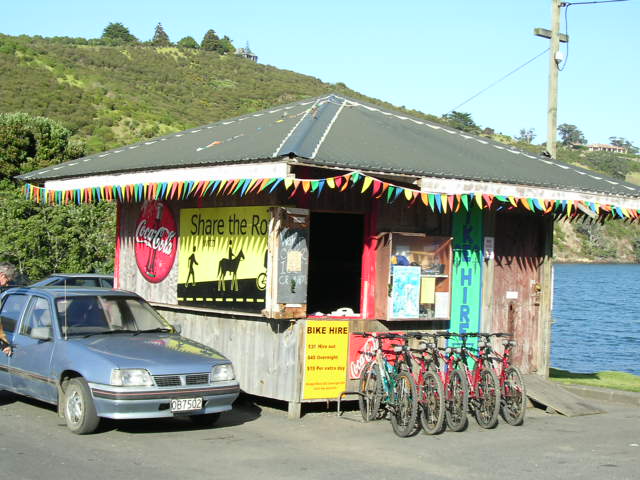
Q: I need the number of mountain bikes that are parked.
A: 5